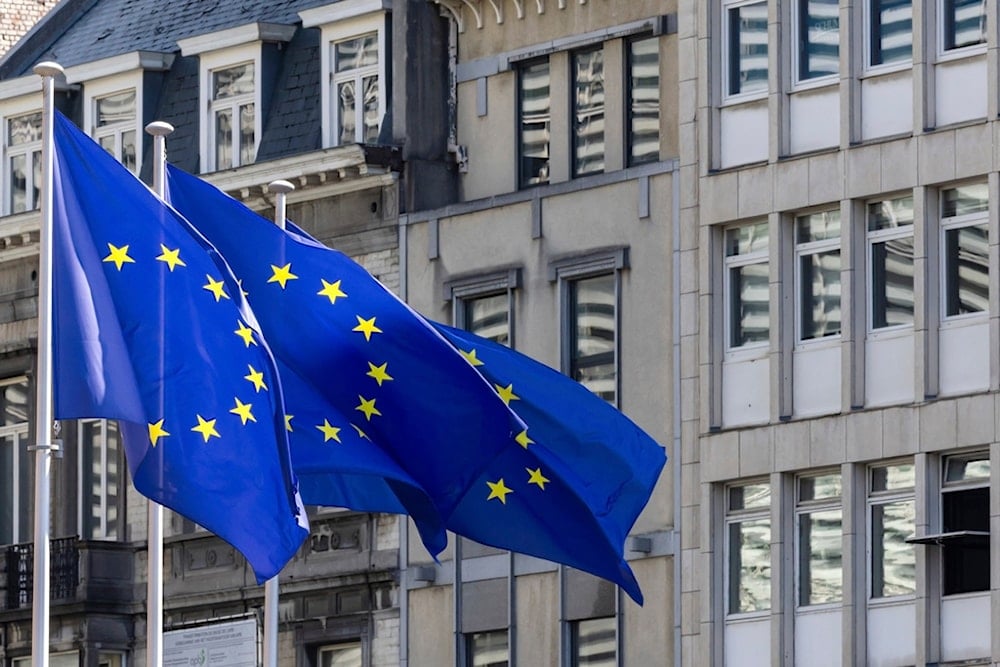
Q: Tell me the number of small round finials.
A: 3